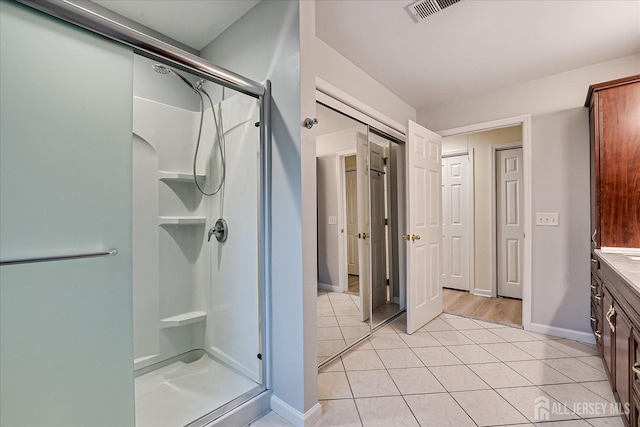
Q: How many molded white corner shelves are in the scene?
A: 3